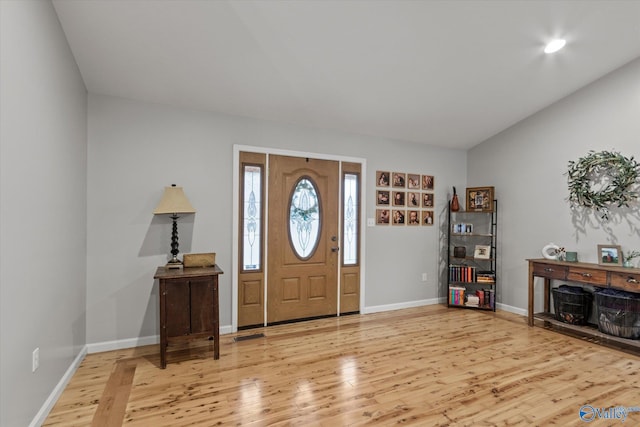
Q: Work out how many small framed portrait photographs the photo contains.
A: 12